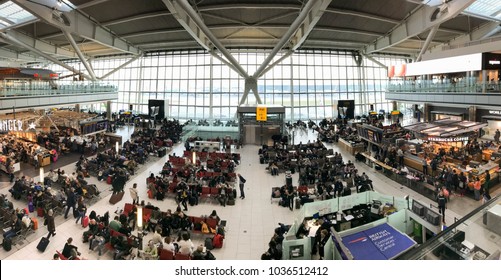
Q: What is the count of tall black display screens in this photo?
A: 2